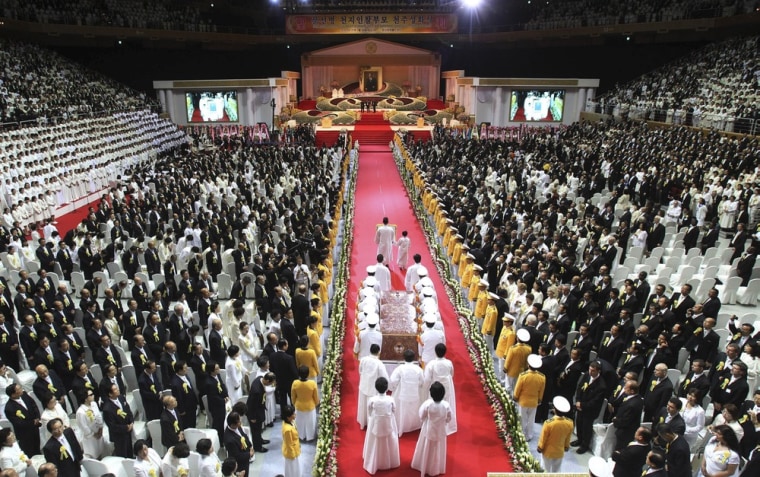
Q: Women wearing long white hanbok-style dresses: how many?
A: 5